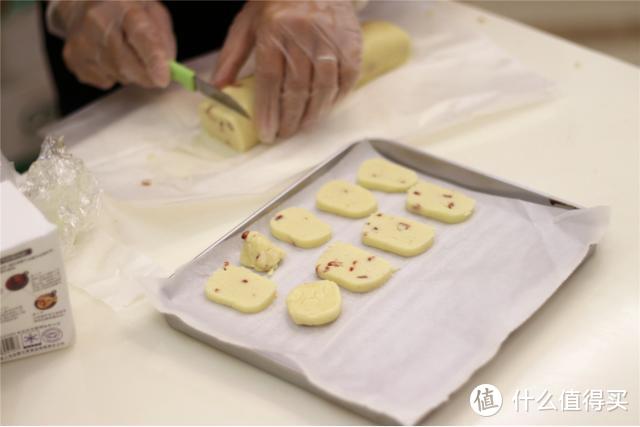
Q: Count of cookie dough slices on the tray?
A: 9